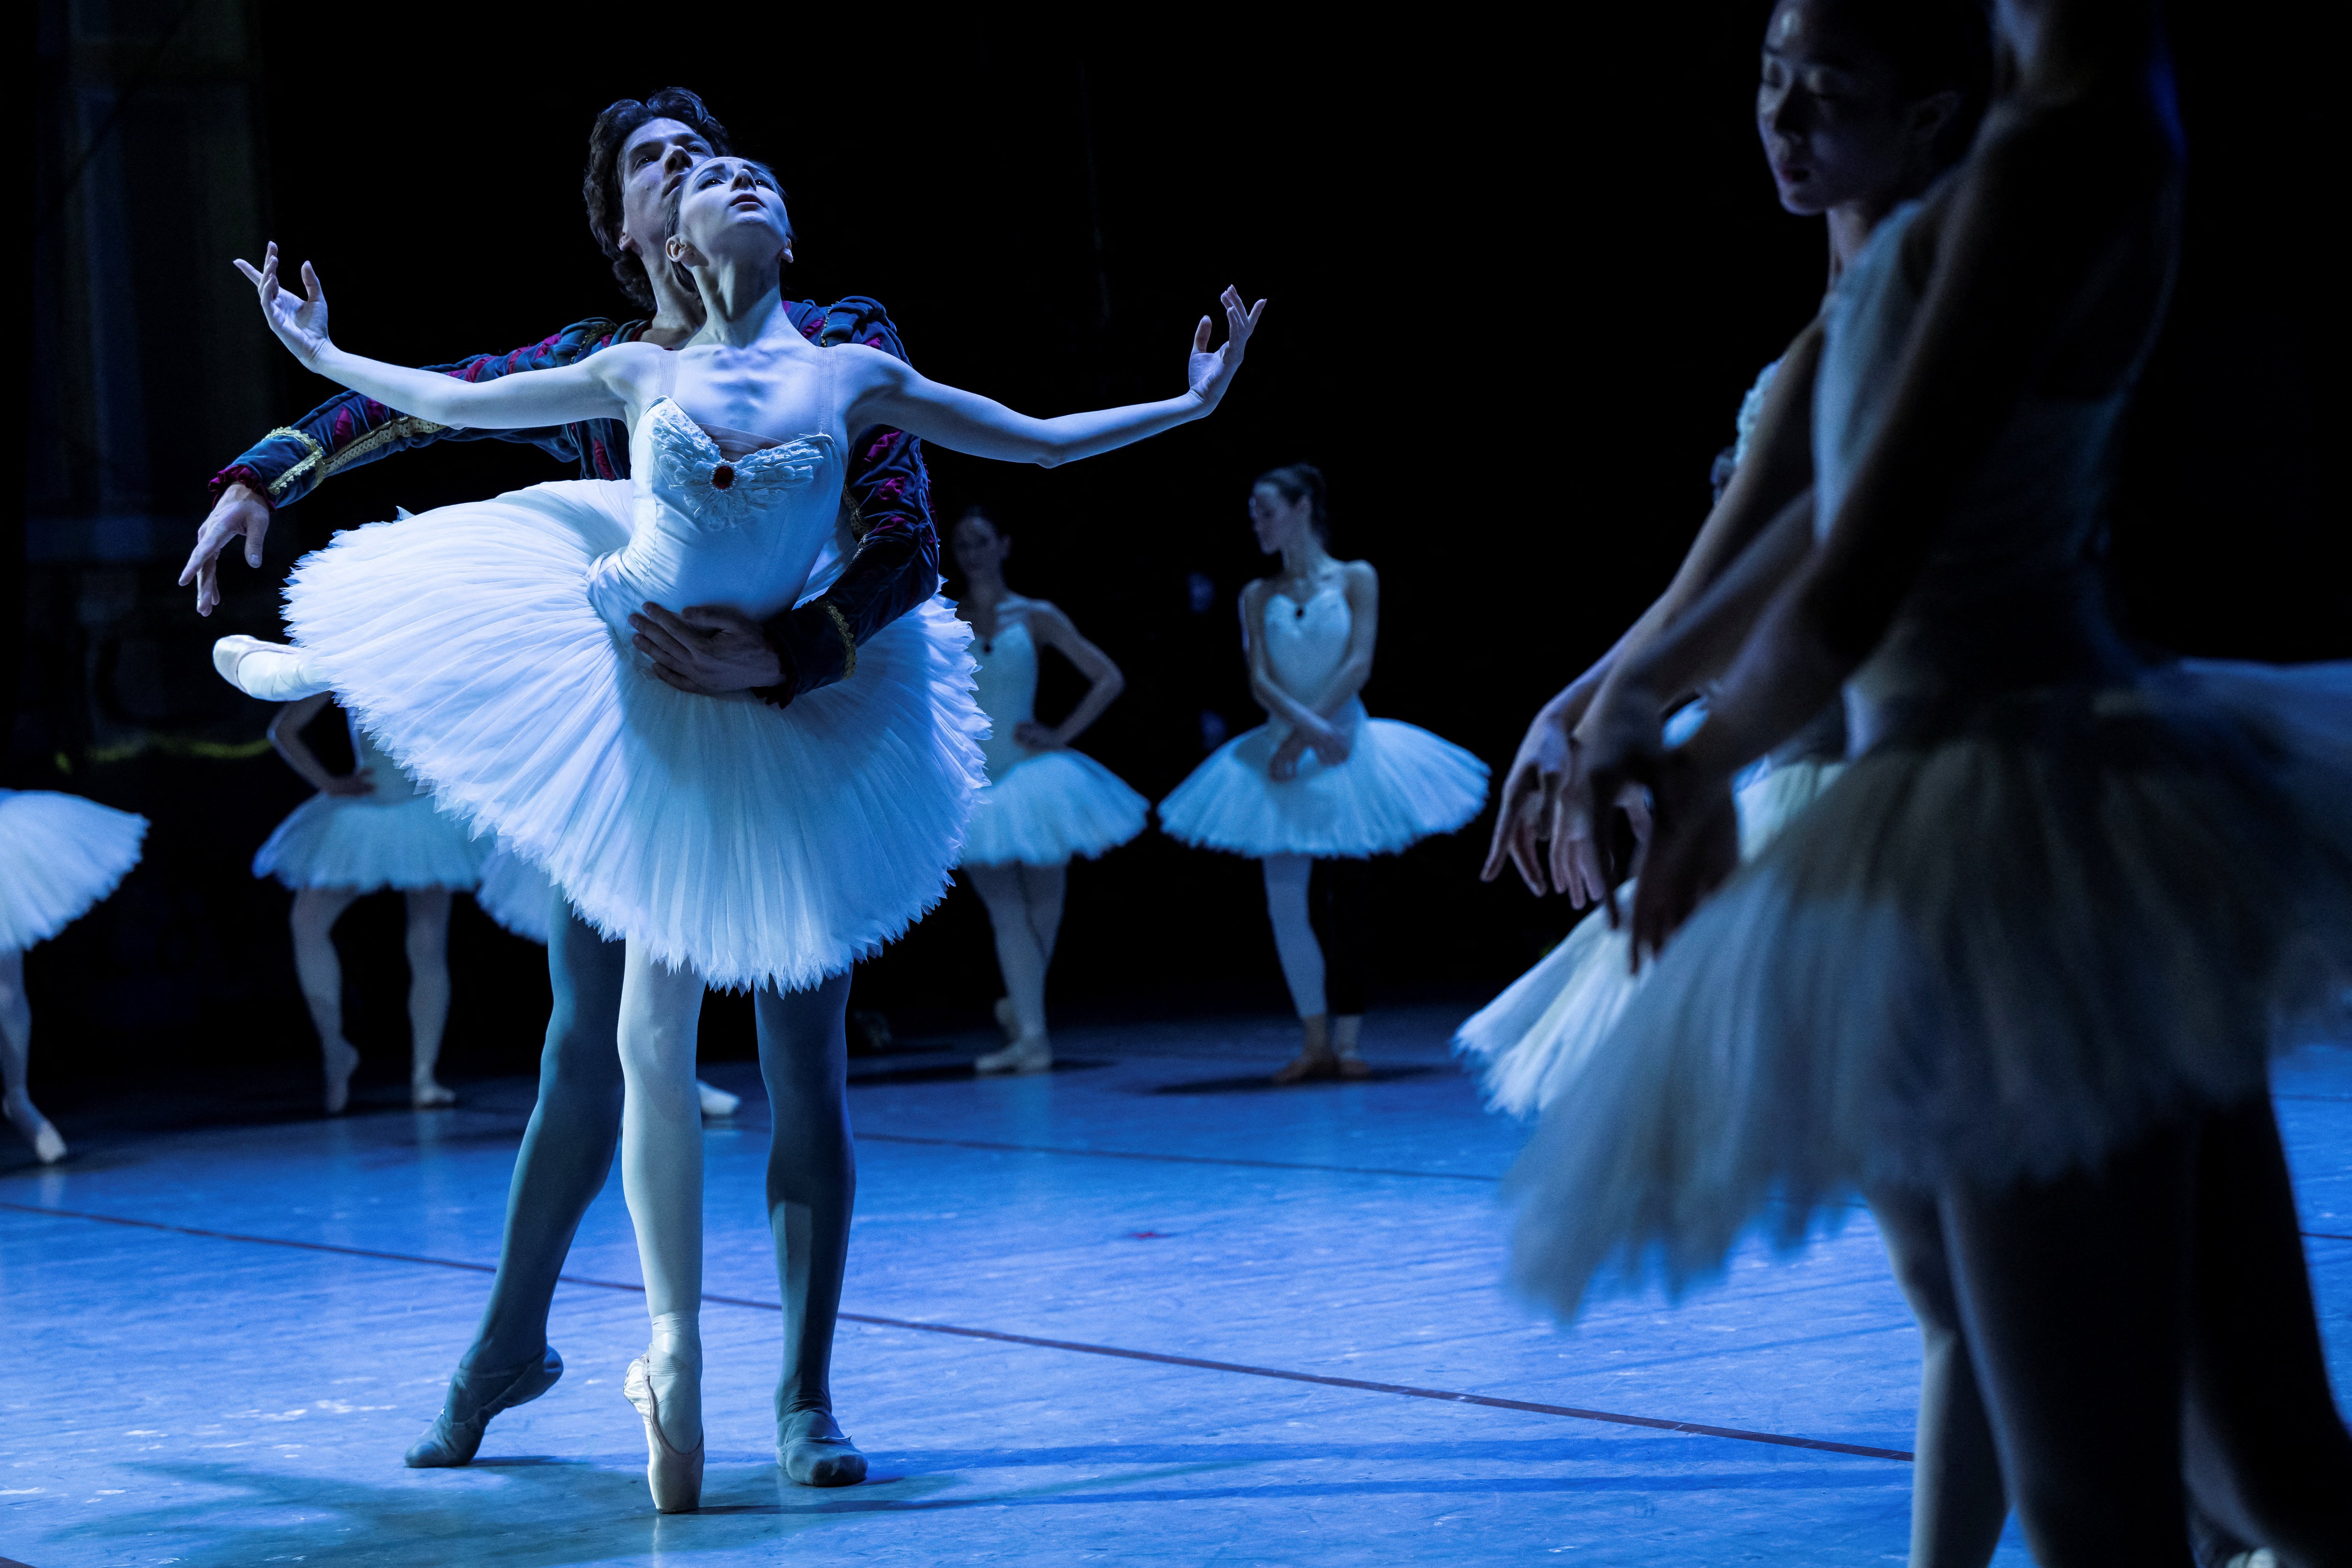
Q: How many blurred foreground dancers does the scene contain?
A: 2